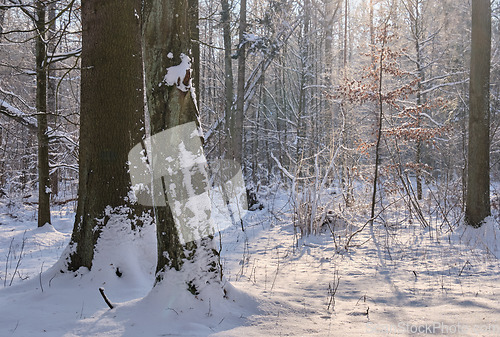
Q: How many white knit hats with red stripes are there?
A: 0